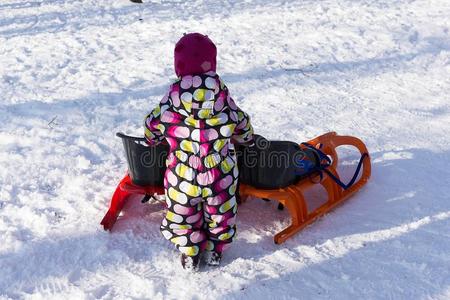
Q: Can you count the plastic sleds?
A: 2